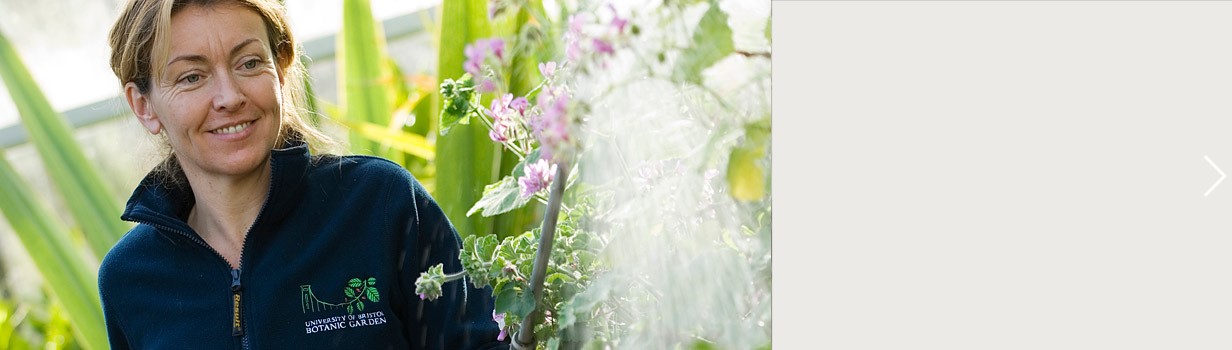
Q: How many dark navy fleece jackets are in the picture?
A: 1